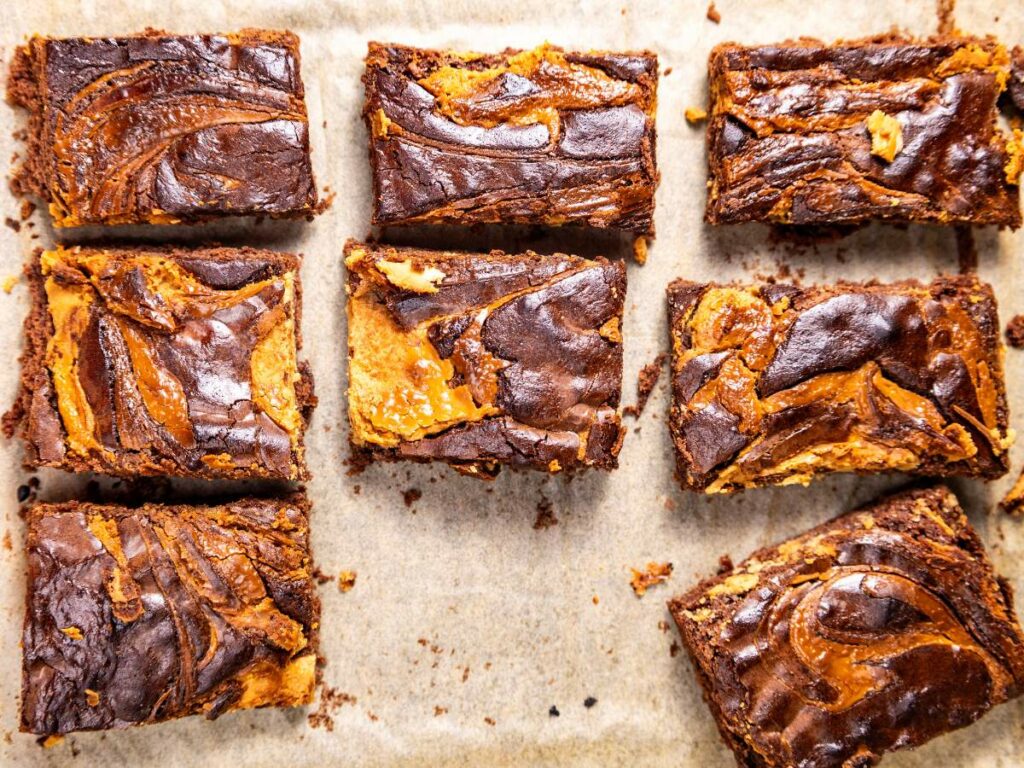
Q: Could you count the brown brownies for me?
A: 8